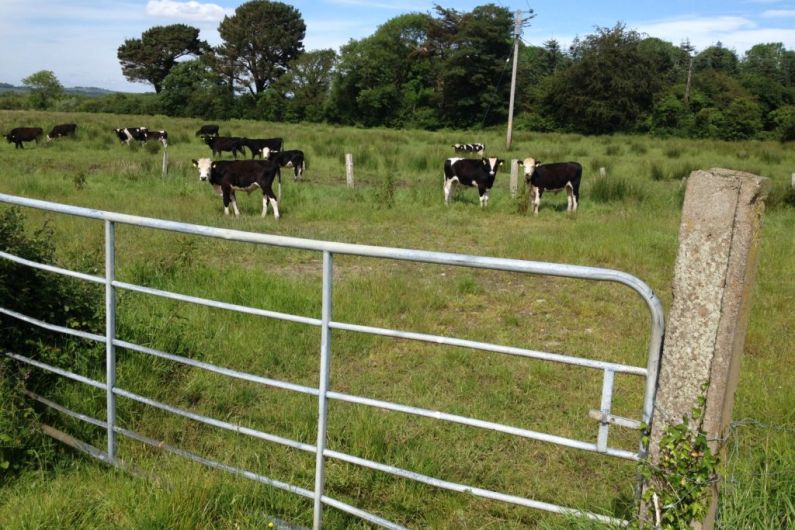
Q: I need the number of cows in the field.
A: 12